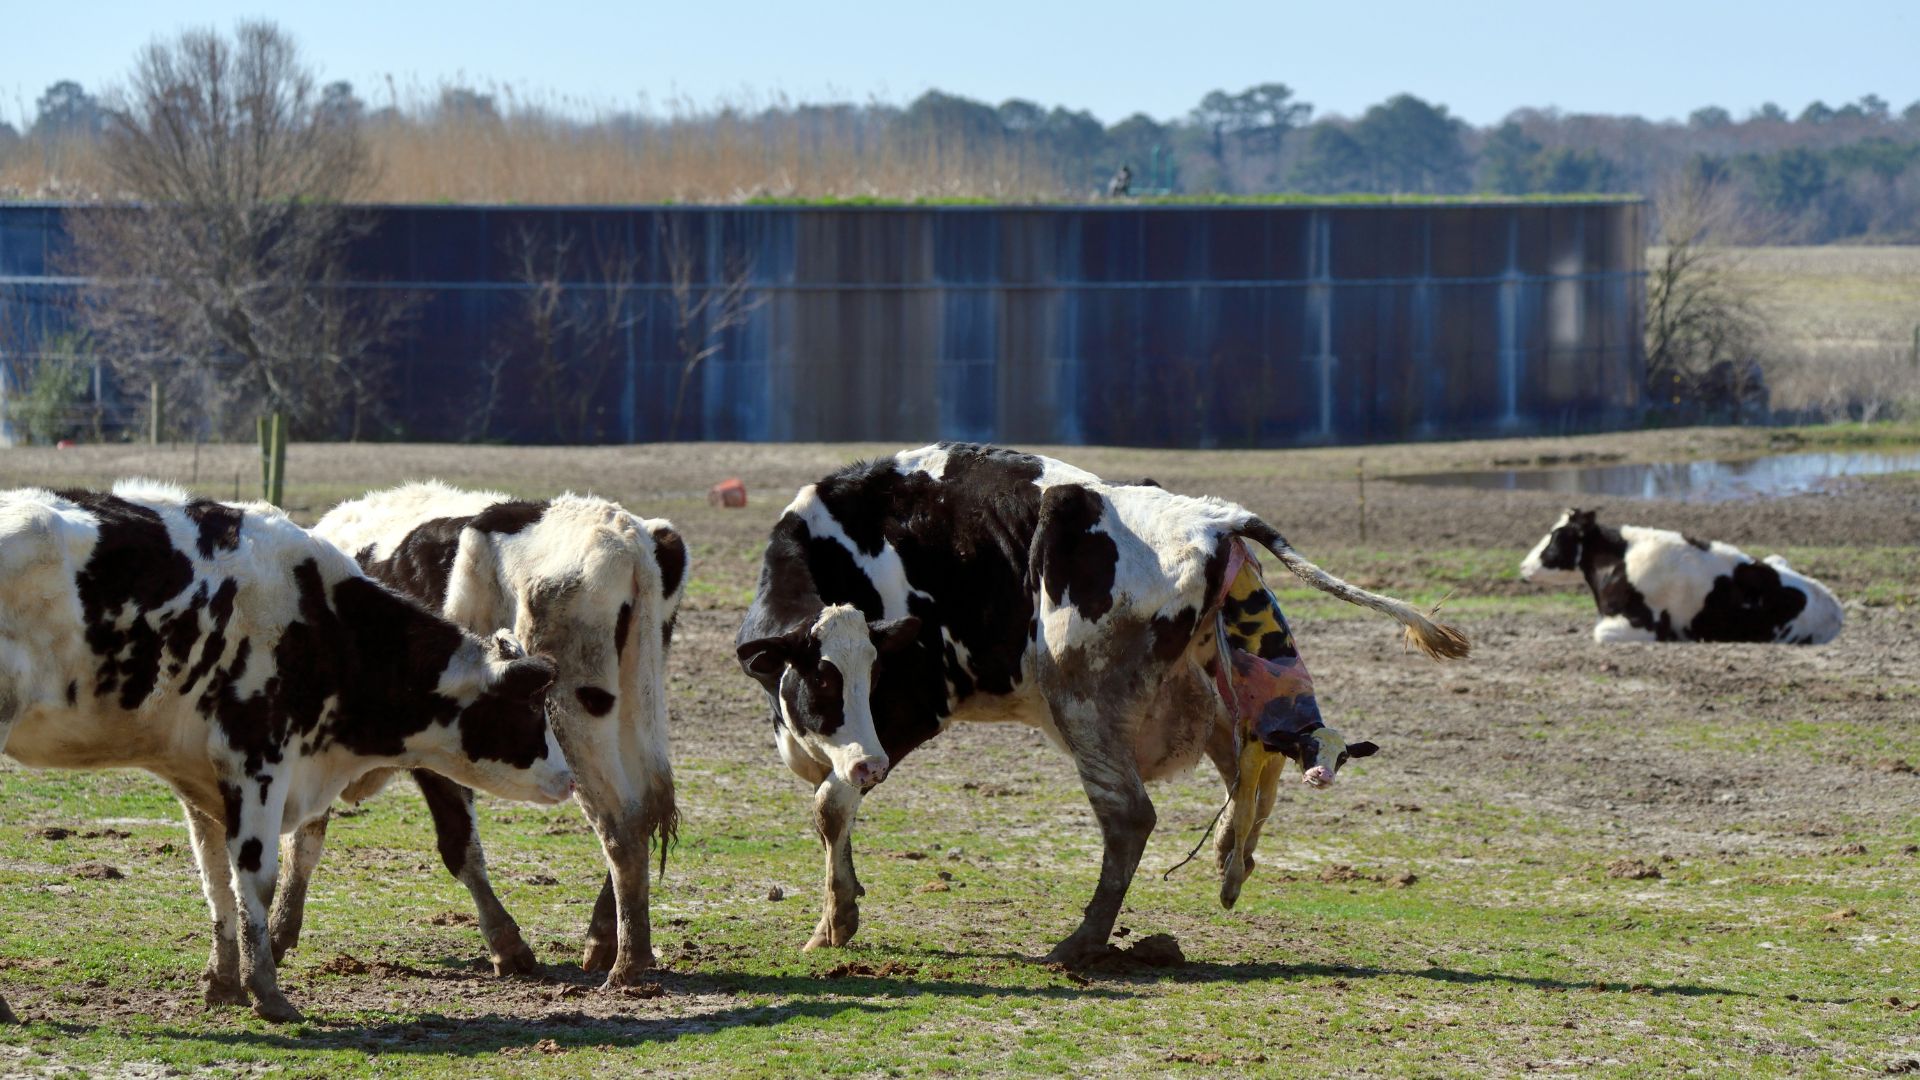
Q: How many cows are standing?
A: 3